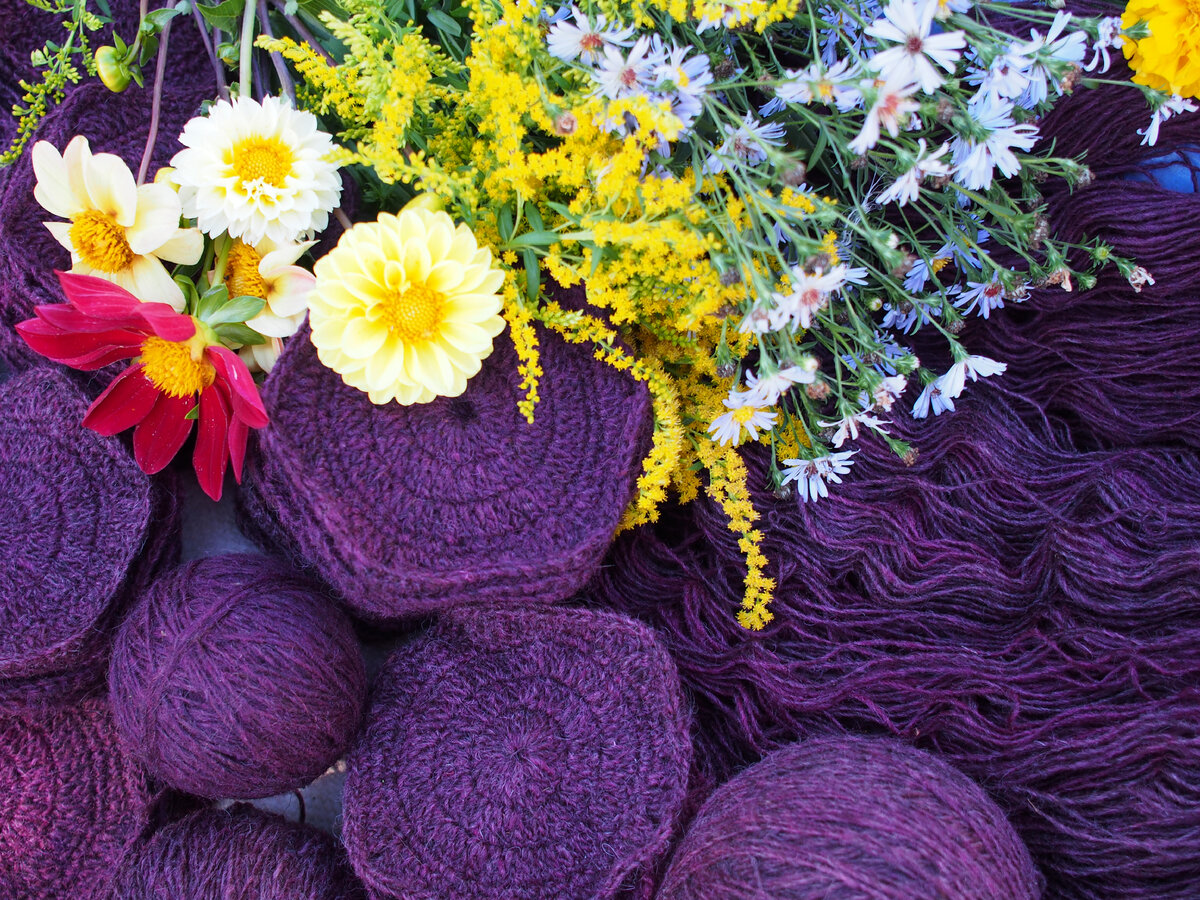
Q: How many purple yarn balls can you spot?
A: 3